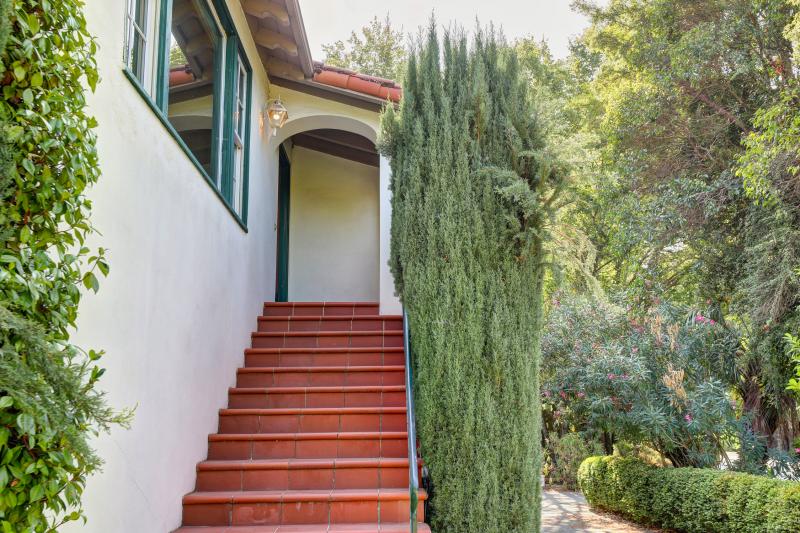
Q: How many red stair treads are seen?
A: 11